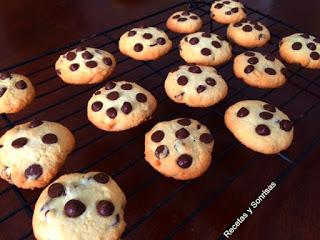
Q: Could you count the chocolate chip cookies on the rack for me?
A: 15